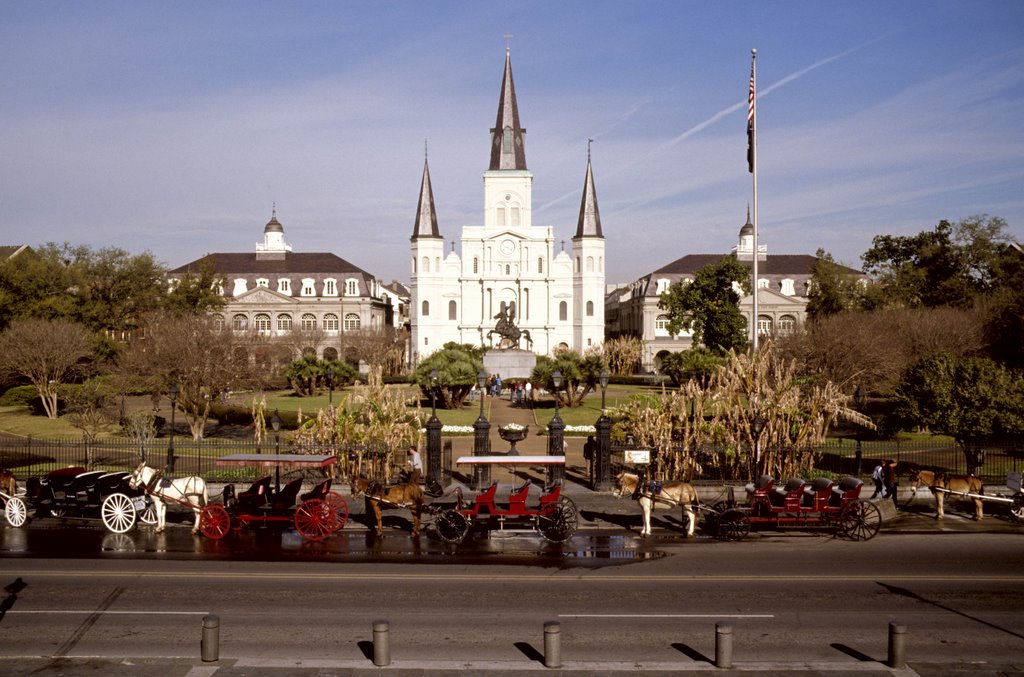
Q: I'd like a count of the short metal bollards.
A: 5